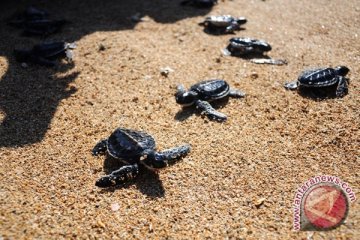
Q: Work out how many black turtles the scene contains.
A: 8